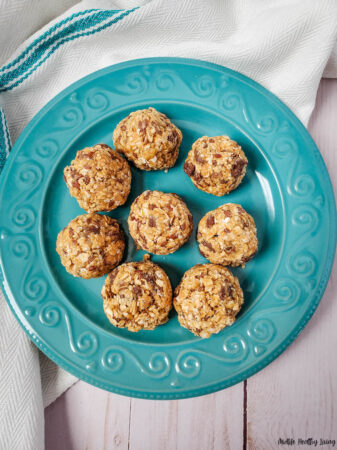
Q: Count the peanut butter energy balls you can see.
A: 8